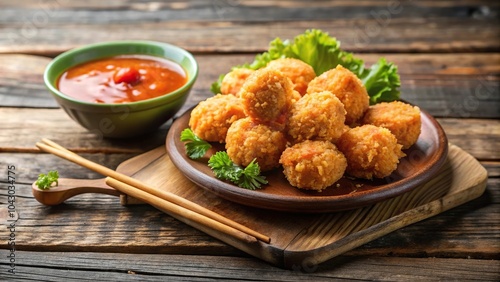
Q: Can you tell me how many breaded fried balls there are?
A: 10